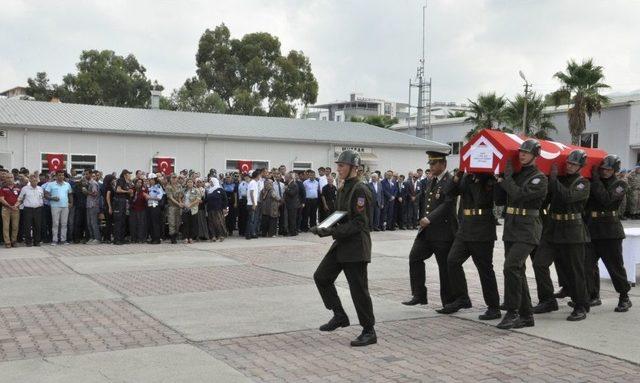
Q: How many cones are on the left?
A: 0